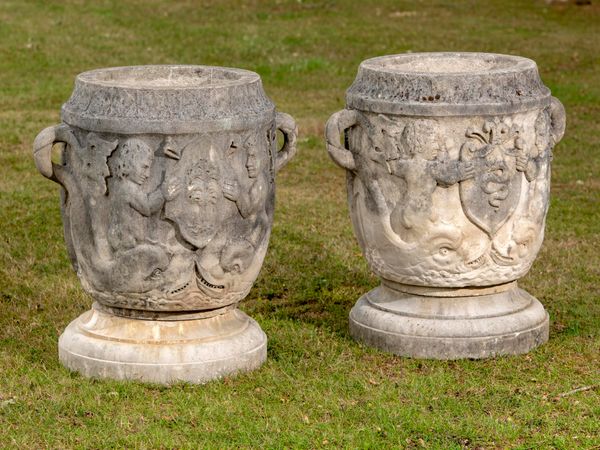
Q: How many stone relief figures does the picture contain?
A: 4